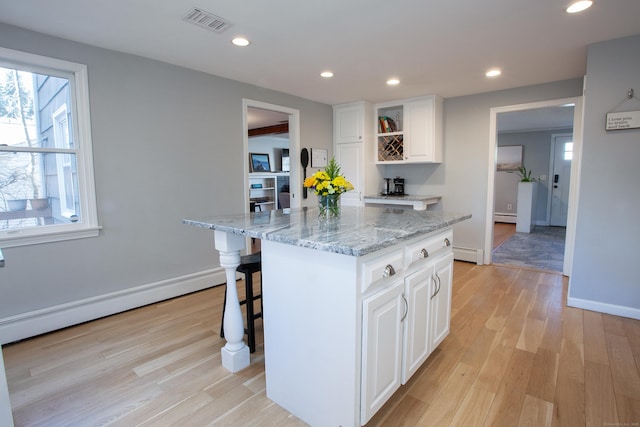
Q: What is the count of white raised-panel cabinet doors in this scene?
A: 6